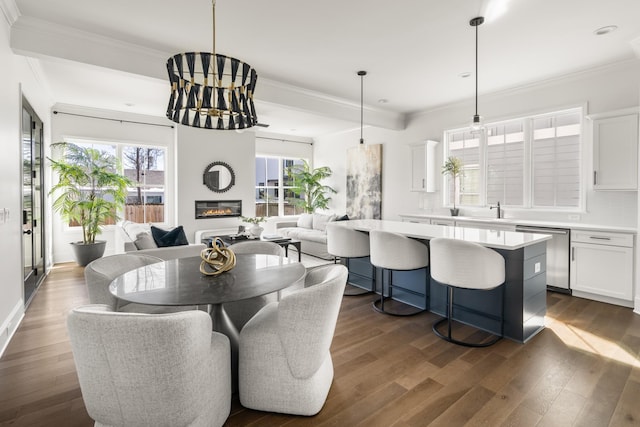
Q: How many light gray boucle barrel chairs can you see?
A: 4